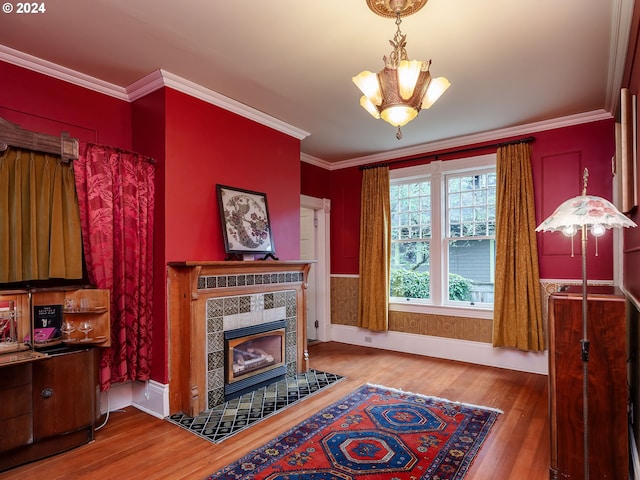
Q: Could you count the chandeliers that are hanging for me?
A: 1